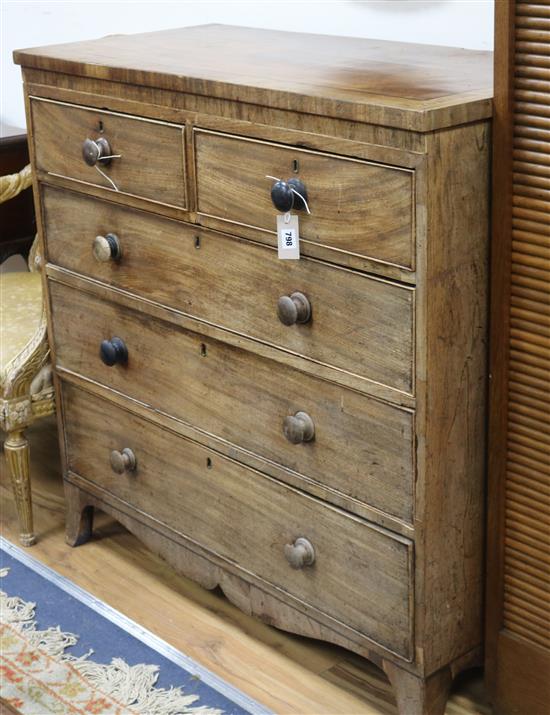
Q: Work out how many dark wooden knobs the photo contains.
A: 2